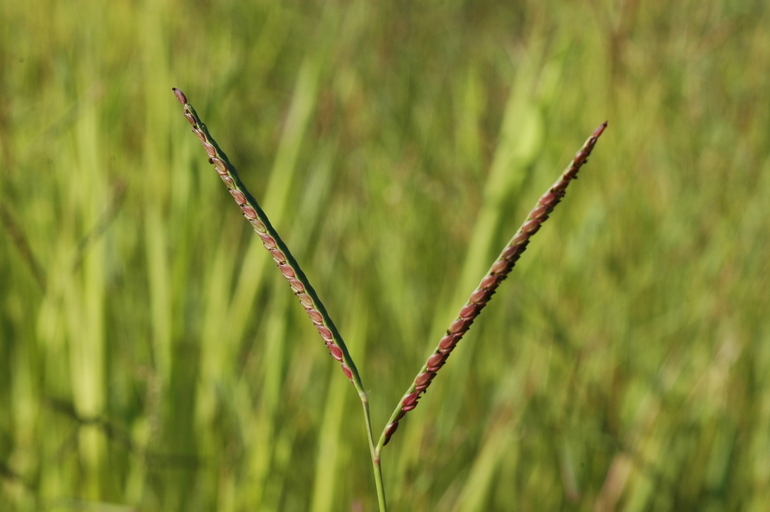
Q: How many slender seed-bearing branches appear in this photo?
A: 2